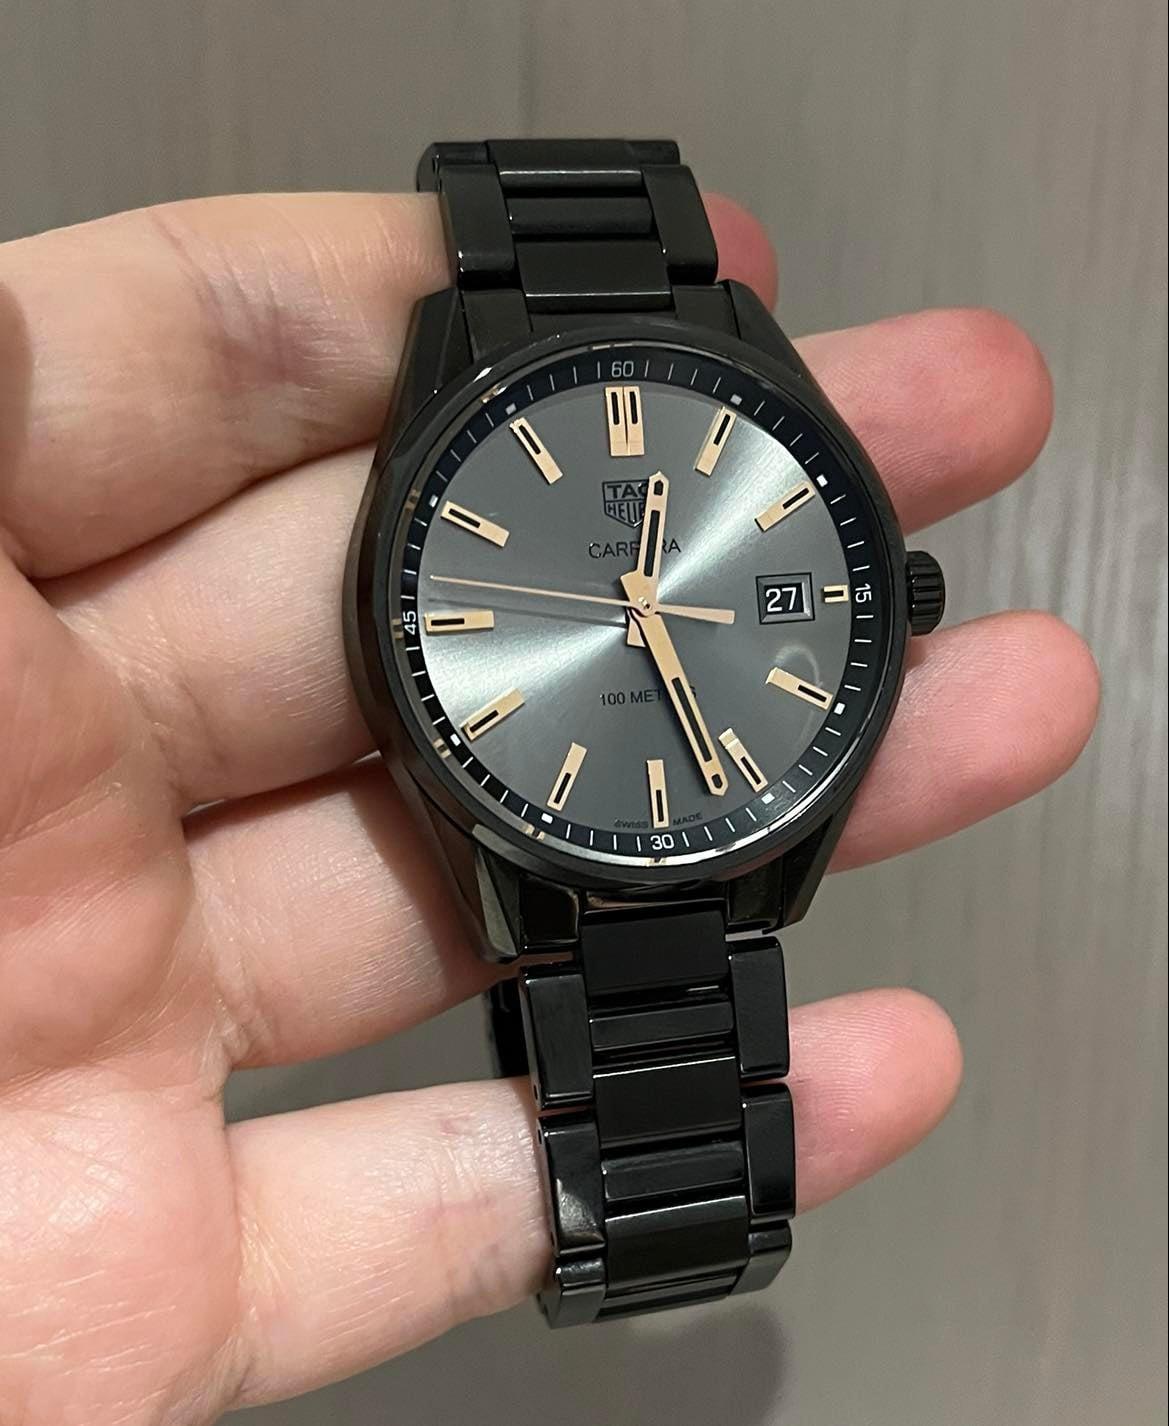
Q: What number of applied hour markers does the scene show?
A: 12